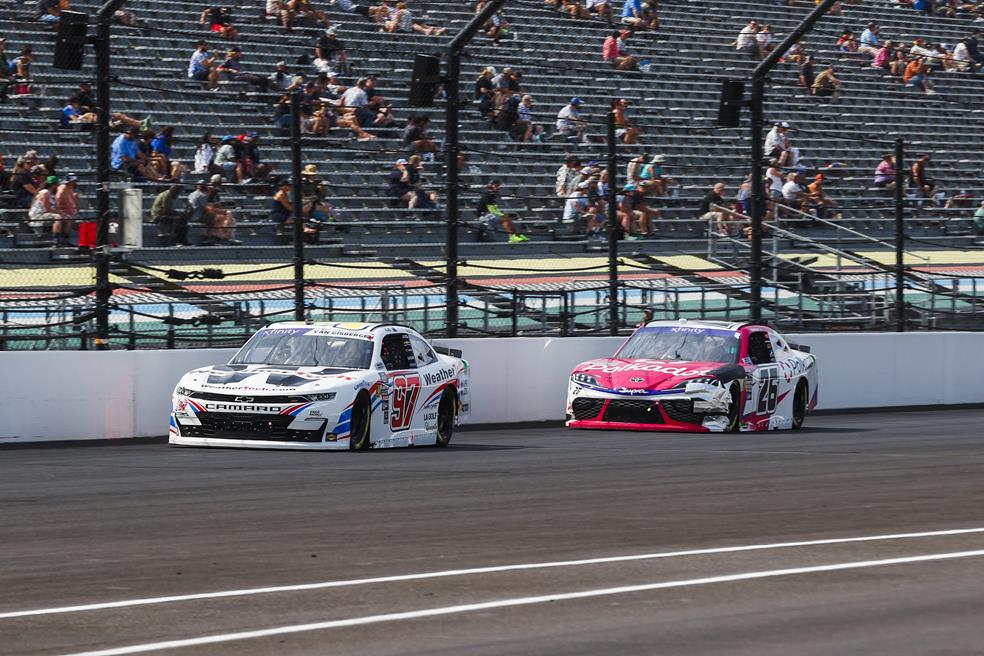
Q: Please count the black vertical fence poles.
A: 6